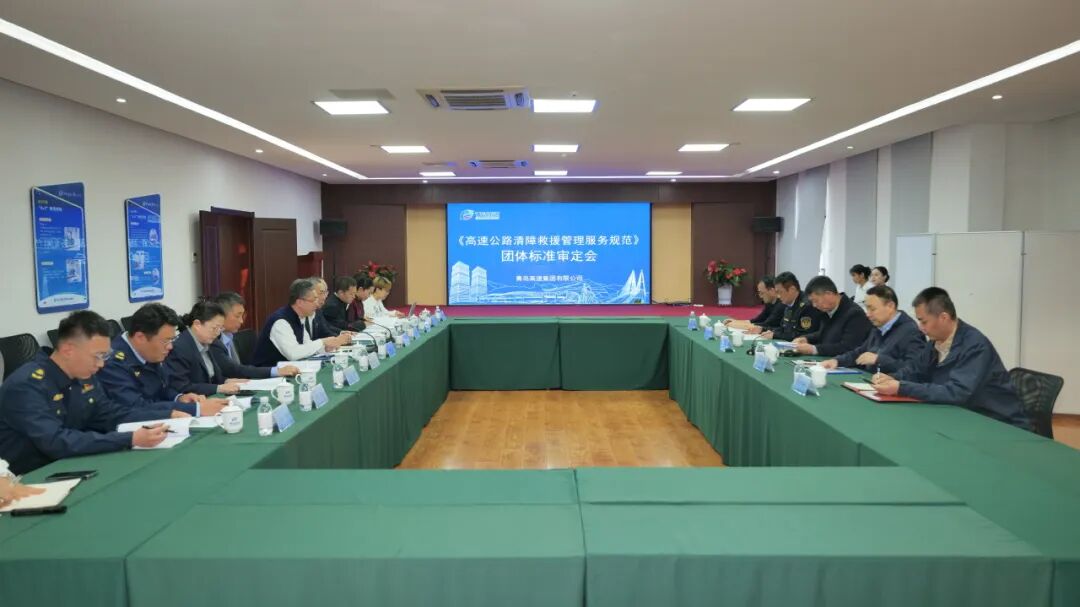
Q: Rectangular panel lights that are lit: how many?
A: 9